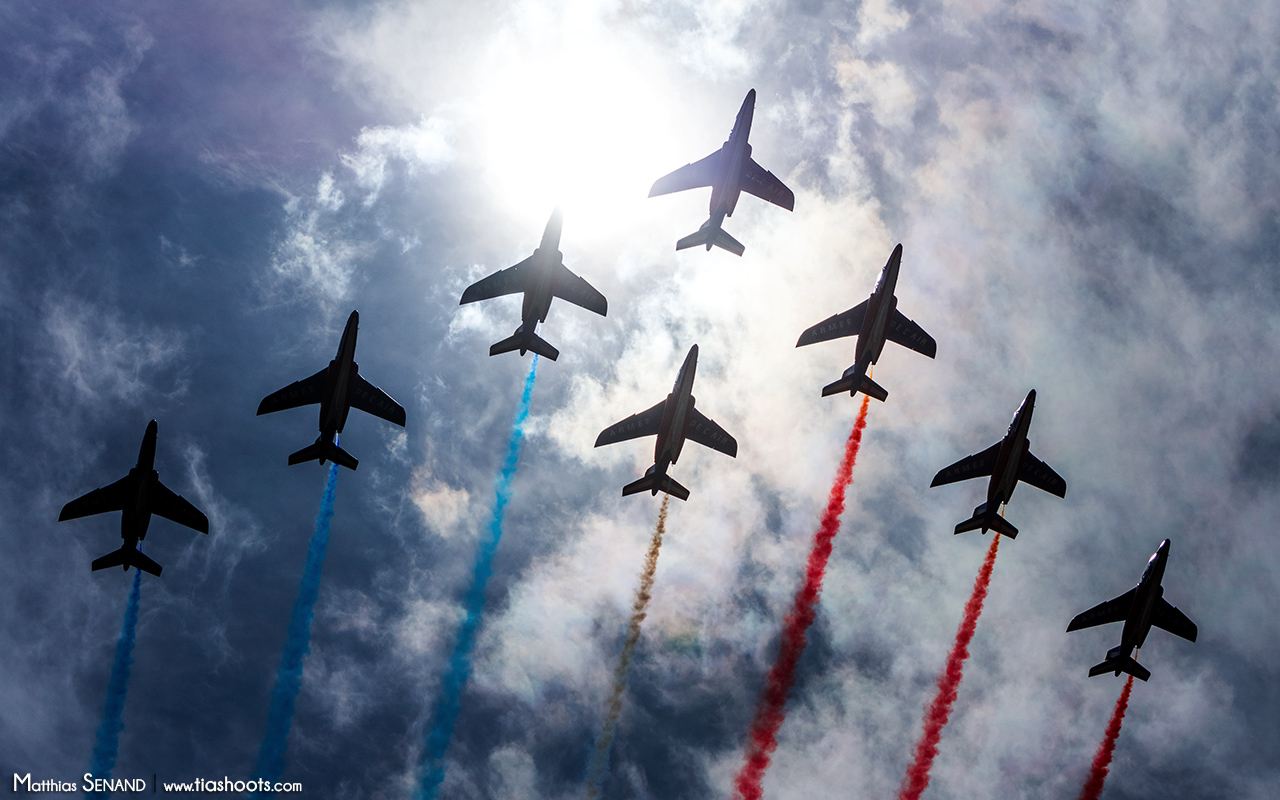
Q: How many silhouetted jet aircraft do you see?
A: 8